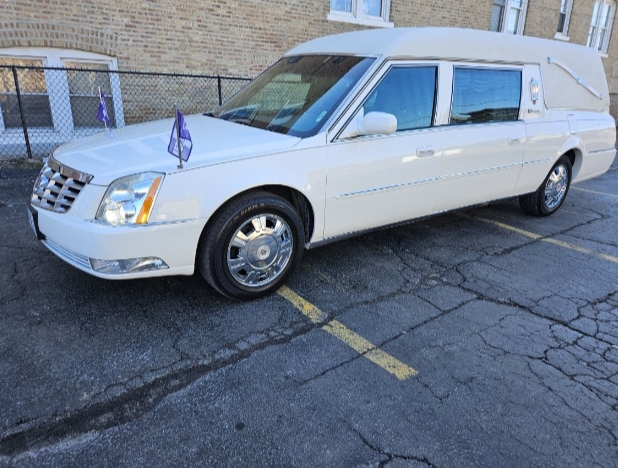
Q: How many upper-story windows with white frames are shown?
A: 4